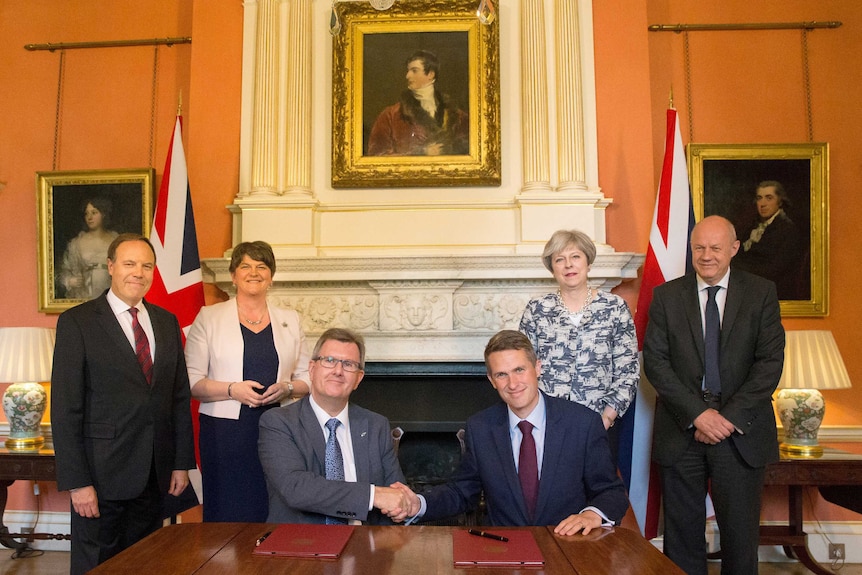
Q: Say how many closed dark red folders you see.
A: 2